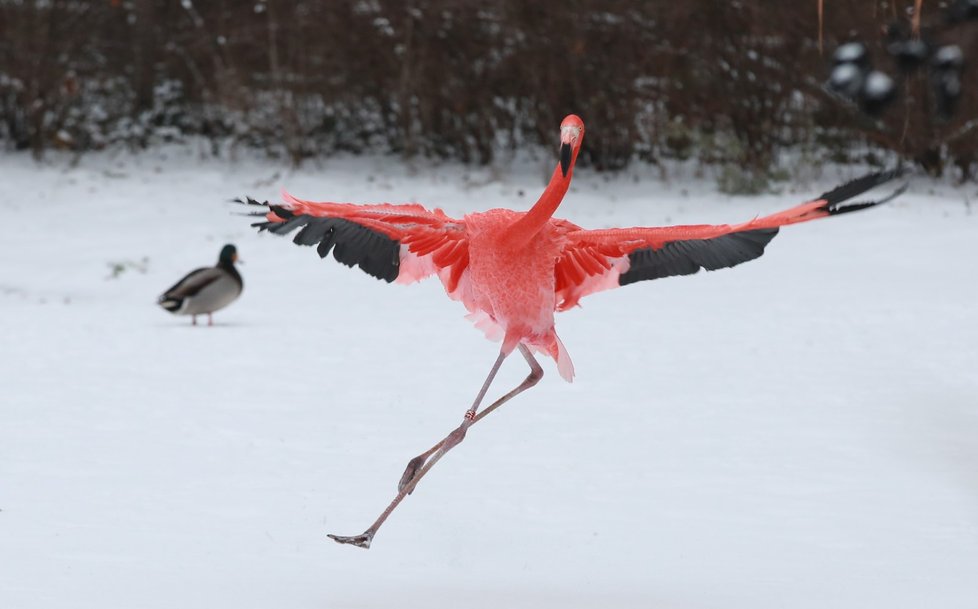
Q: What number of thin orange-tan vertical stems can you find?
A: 2